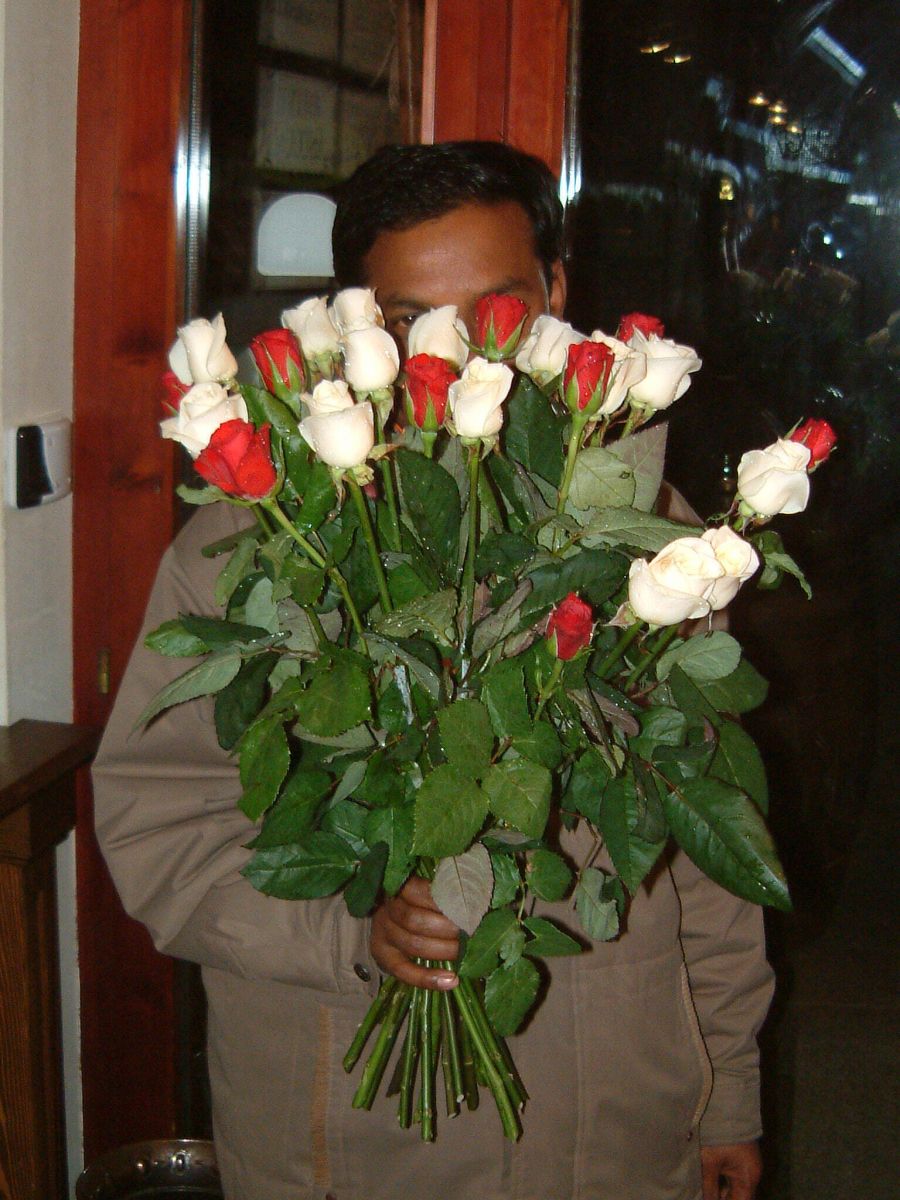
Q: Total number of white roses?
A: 14